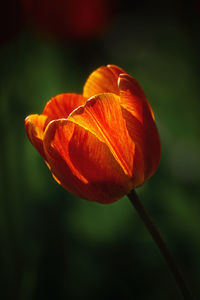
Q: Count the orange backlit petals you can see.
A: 6